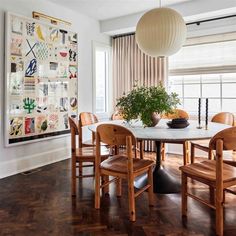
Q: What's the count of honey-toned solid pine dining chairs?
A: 7